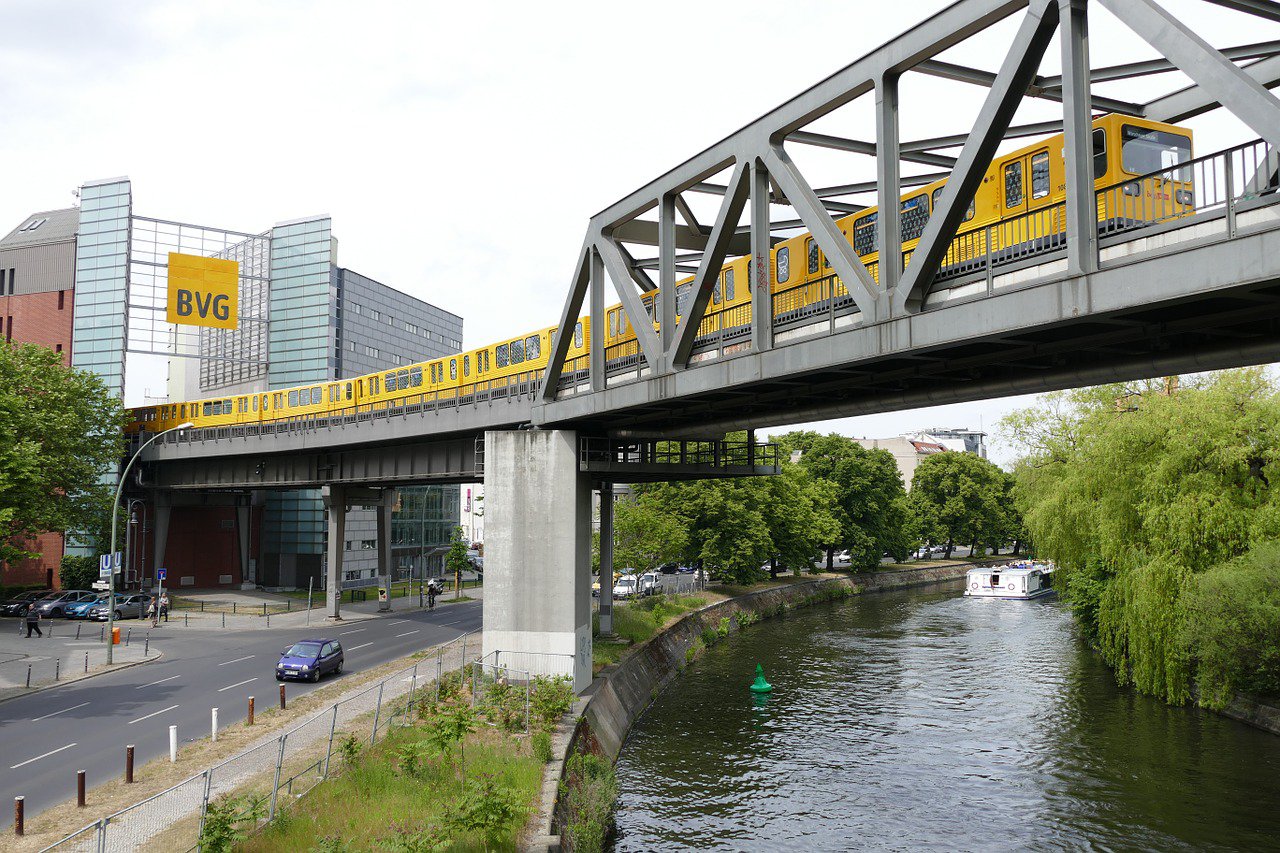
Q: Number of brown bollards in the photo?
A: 5